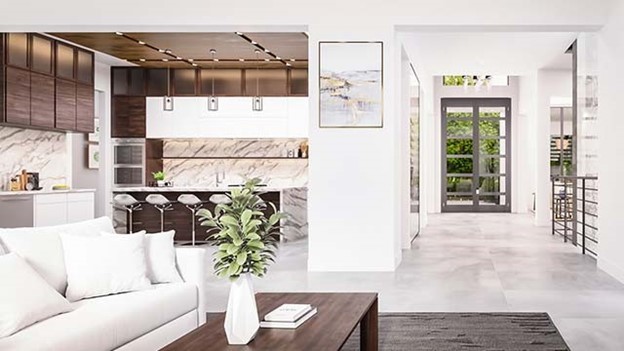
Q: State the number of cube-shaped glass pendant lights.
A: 3